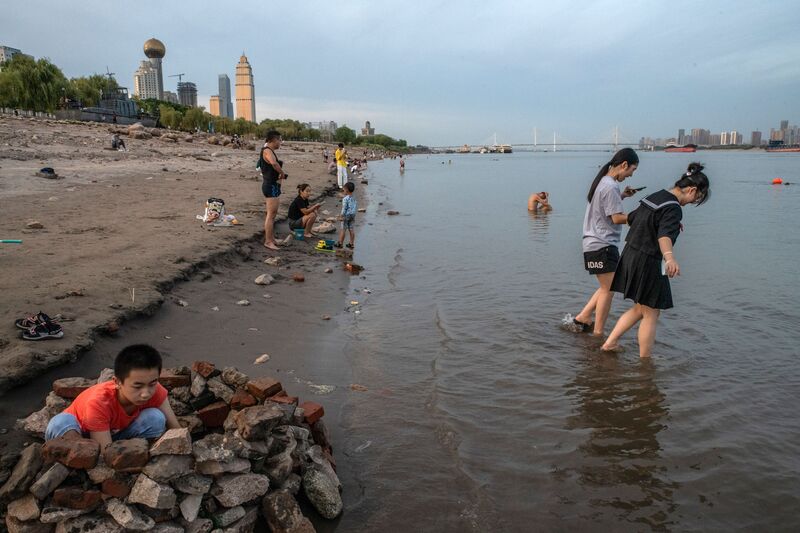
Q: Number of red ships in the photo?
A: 2